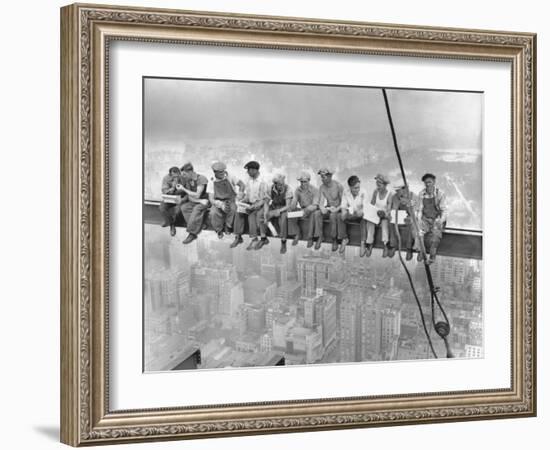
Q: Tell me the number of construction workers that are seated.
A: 11